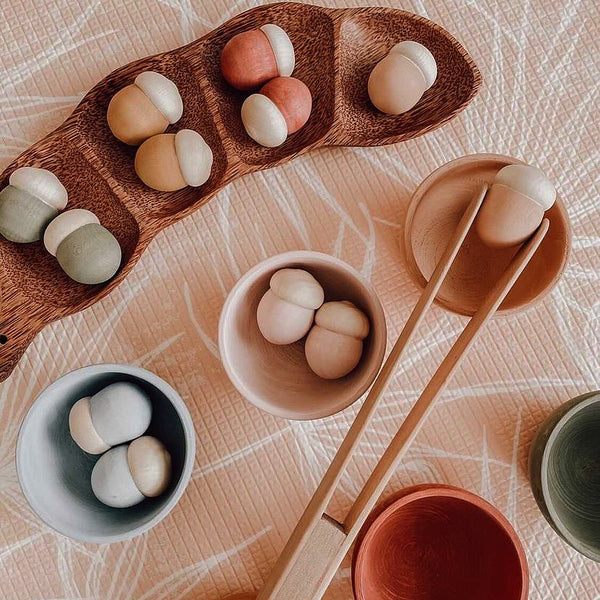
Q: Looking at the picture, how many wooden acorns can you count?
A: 12